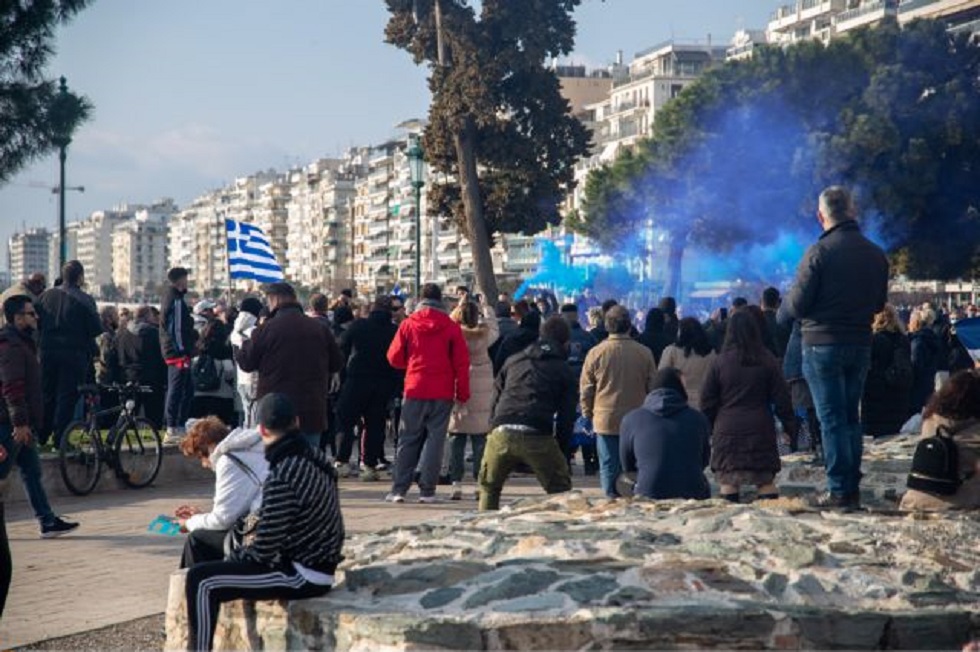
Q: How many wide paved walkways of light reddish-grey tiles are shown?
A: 1